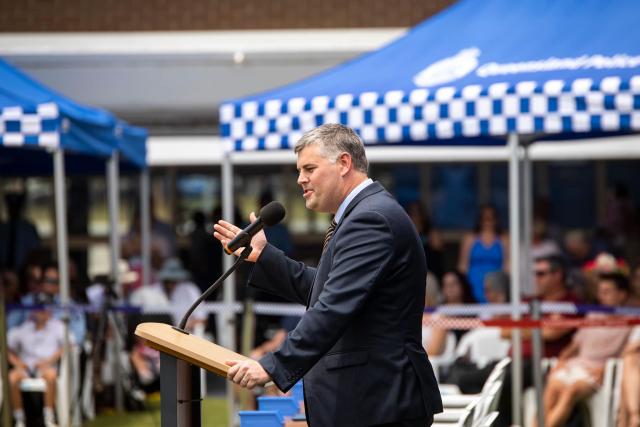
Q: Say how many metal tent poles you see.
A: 6